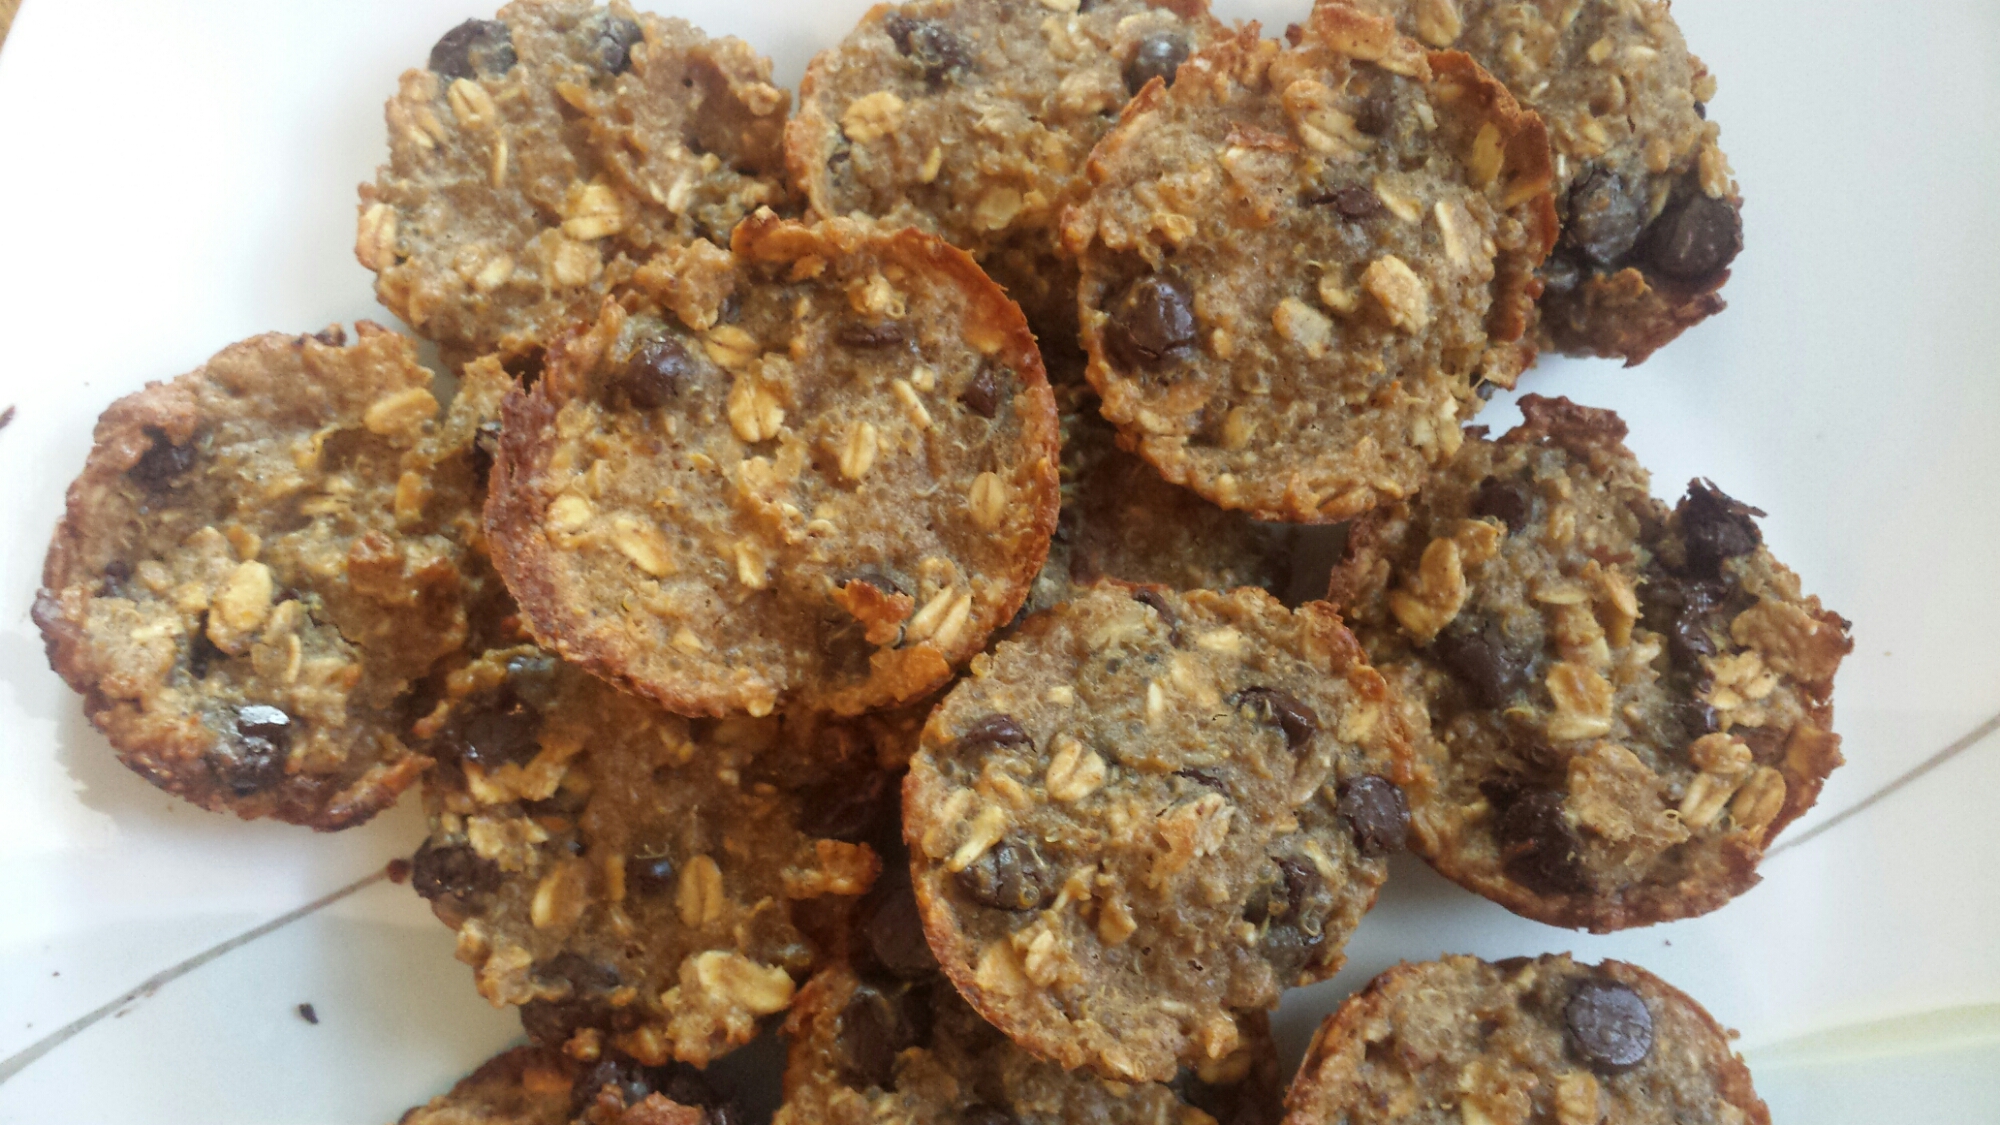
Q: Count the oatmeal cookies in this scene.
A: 13